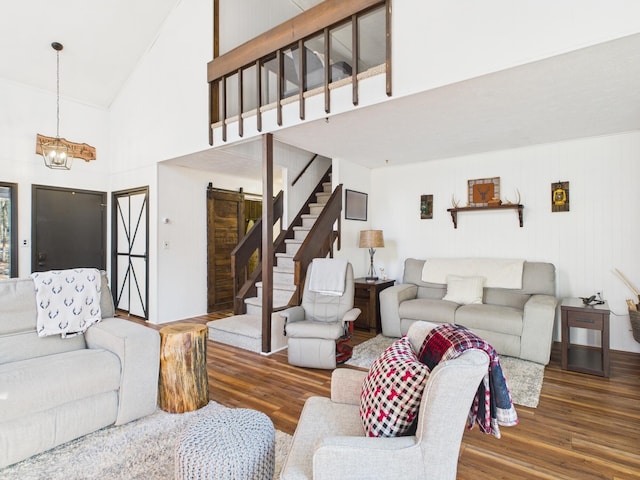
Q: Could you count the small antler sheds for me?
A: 2